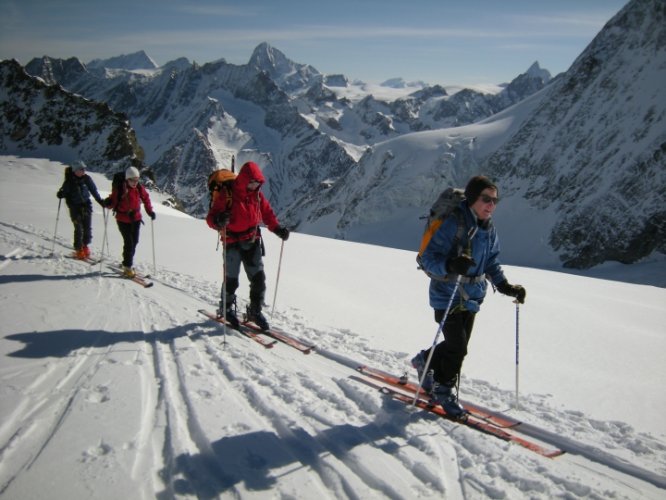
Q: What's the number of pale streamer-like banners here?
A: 0